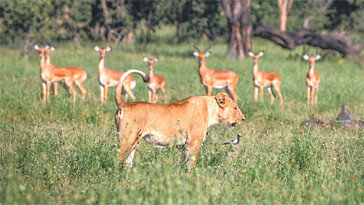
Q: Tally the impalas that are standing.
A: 7